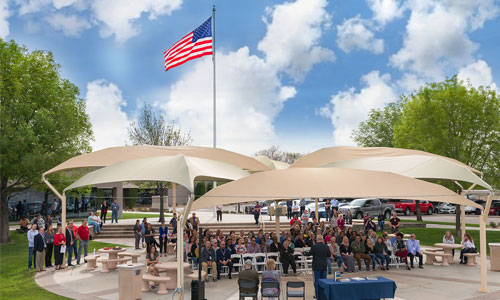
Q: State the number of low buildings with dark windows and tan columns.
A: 1